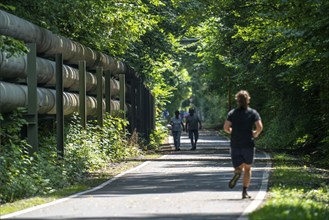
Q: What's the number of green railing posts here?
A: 6